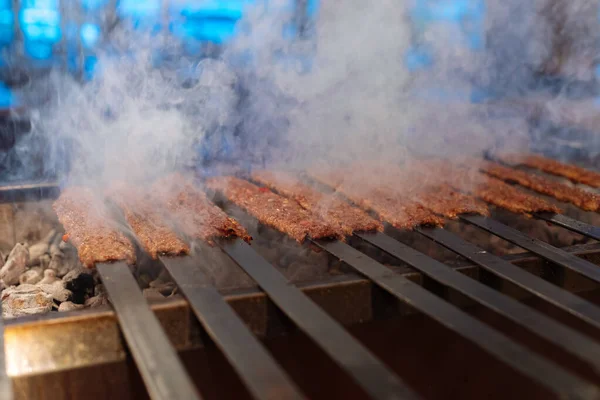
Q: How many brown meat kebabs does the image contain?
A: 10